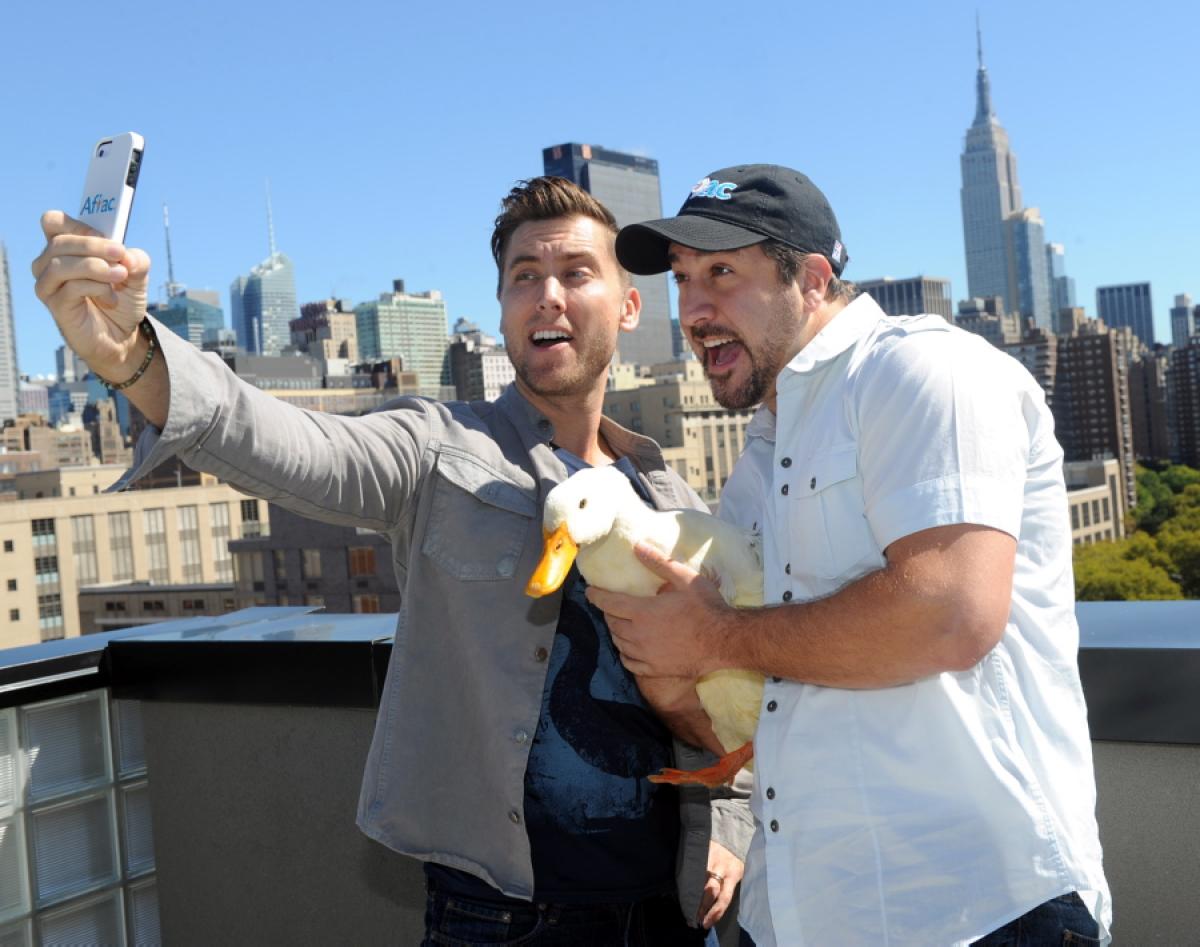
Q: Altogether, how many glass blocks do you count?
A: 9